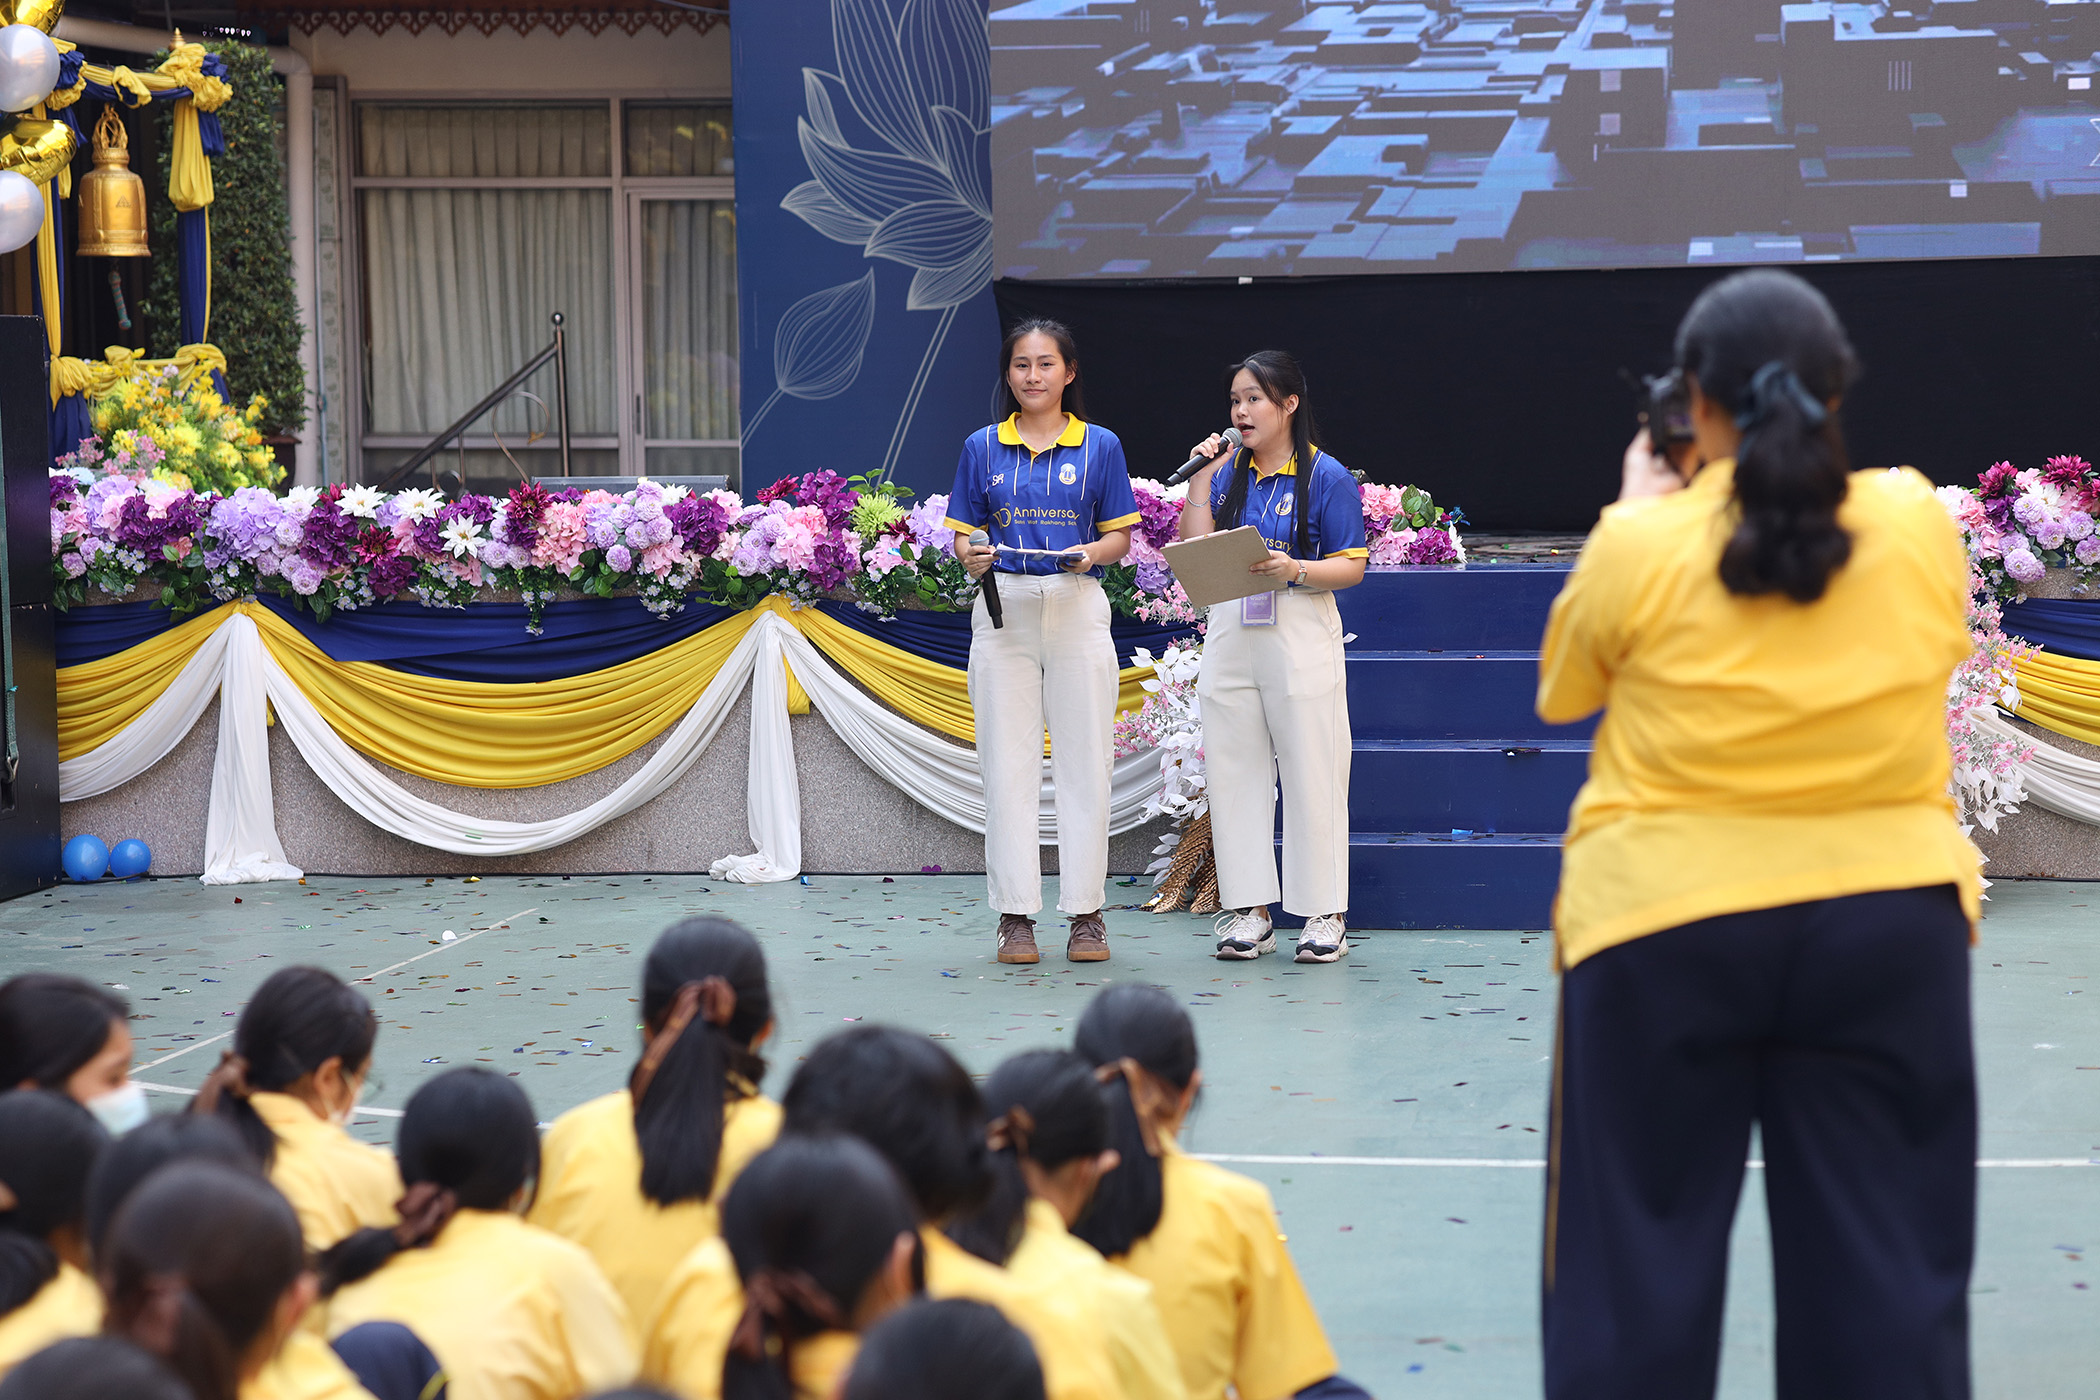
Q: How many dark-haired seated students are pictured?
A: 13